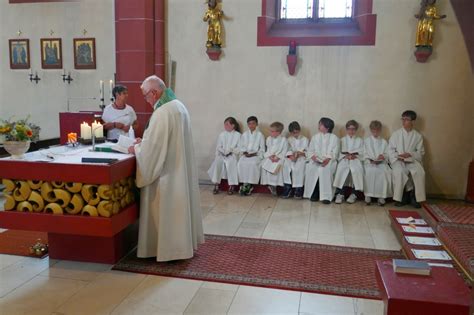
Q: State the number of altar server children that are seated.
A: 8